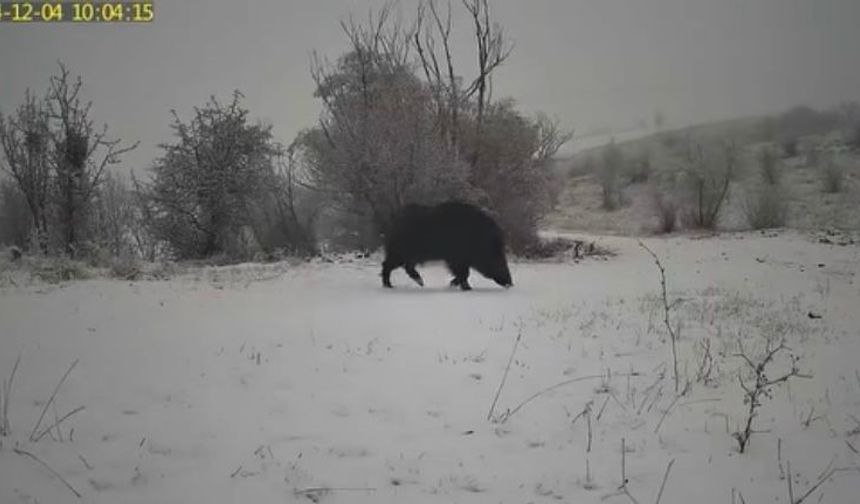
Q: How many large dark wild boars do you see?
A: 1